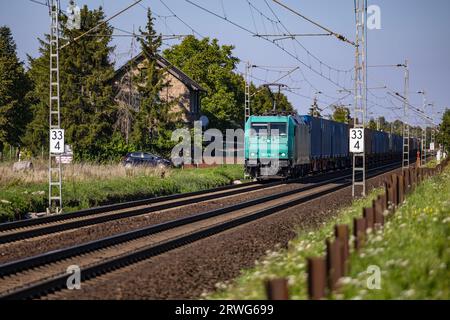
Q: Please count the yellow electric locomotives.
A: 0